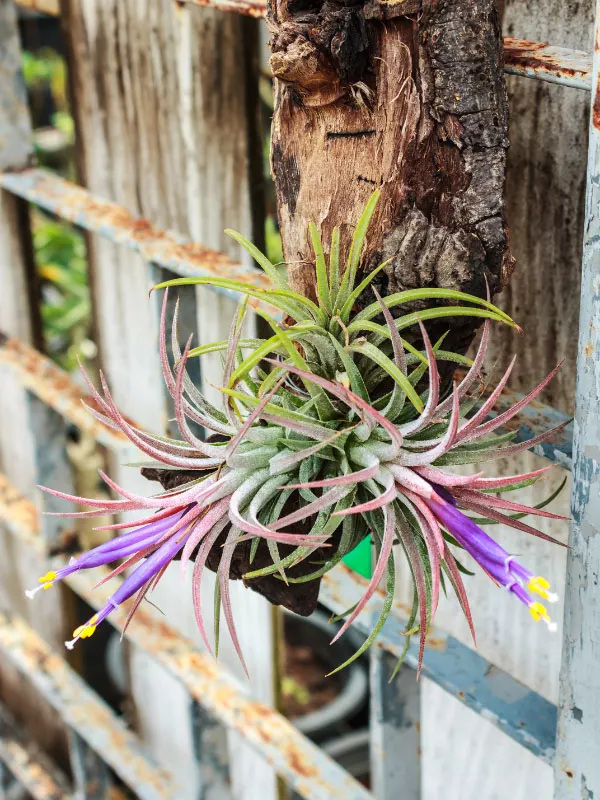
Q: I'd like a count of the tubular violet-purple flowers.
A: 4